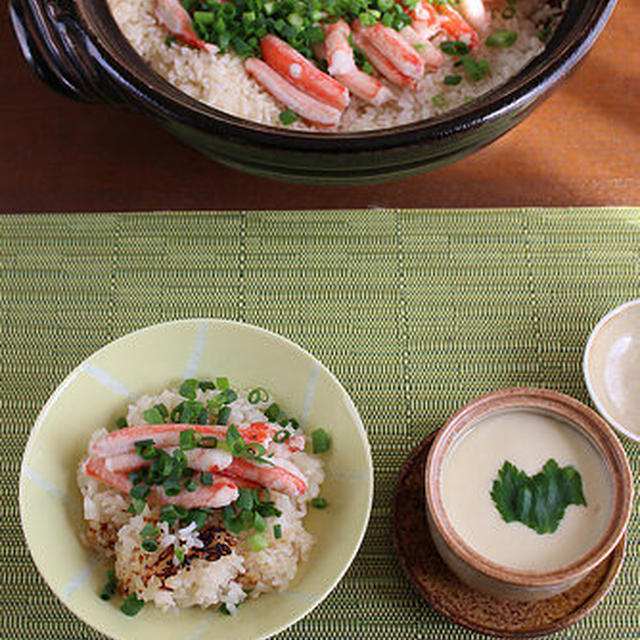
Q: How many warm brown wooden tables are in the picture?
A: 1